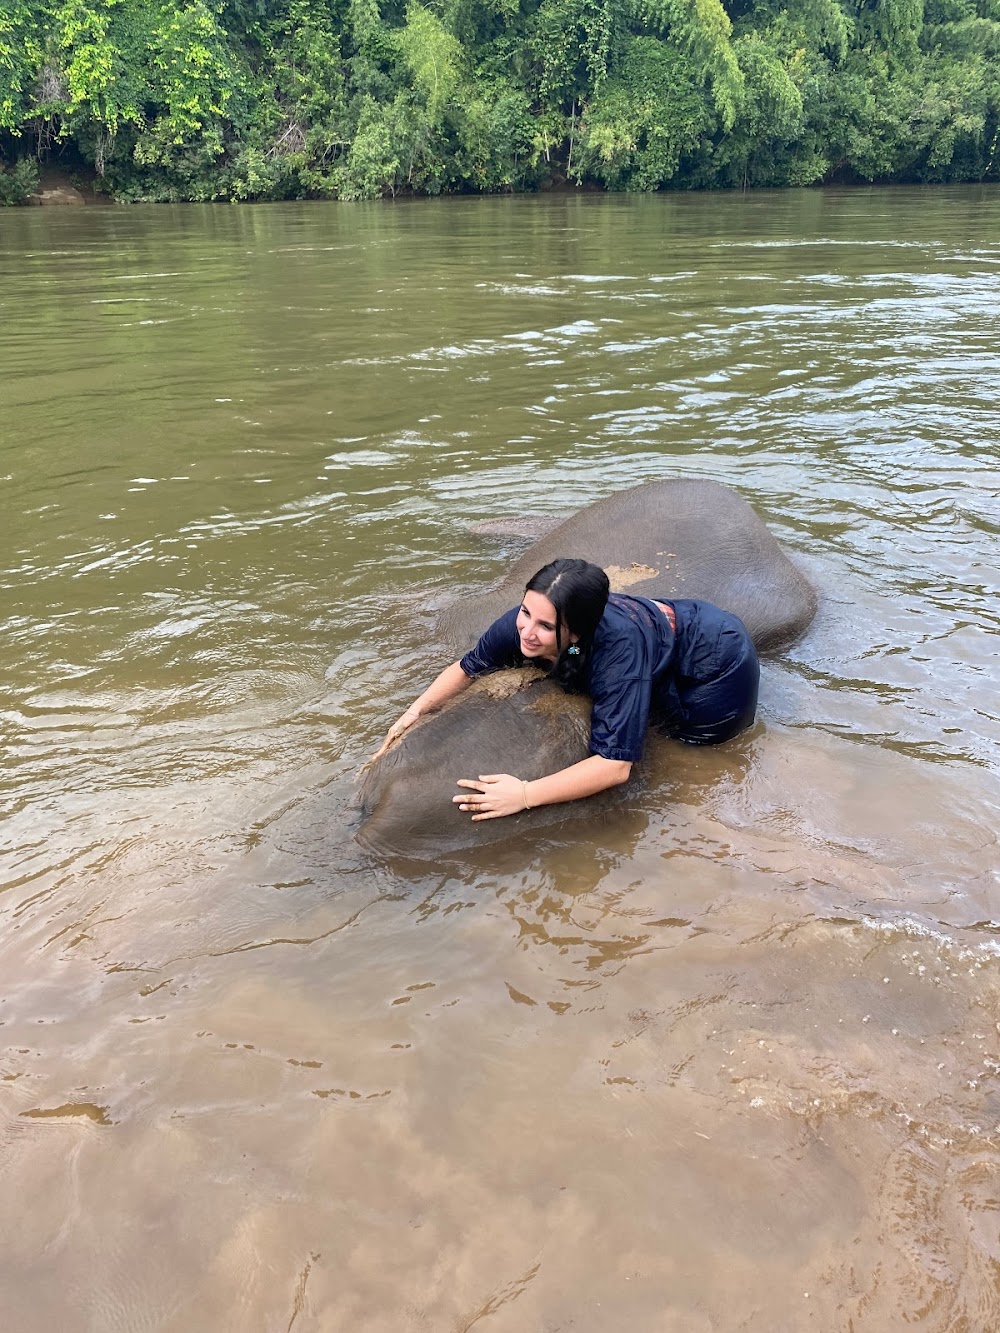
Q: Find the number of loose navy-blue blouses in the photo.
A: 1